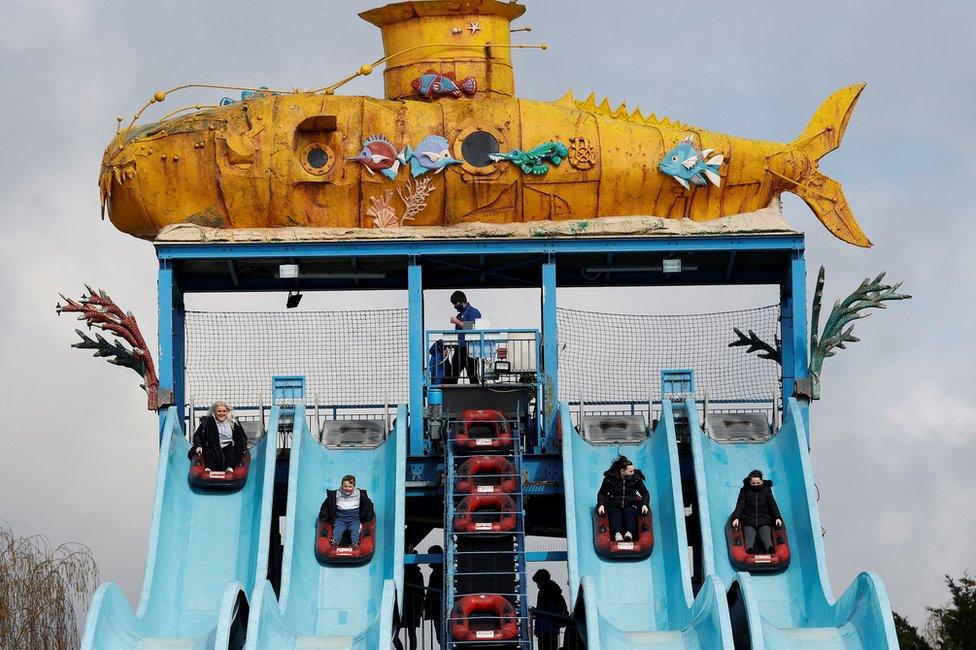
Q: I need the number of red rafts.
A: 8